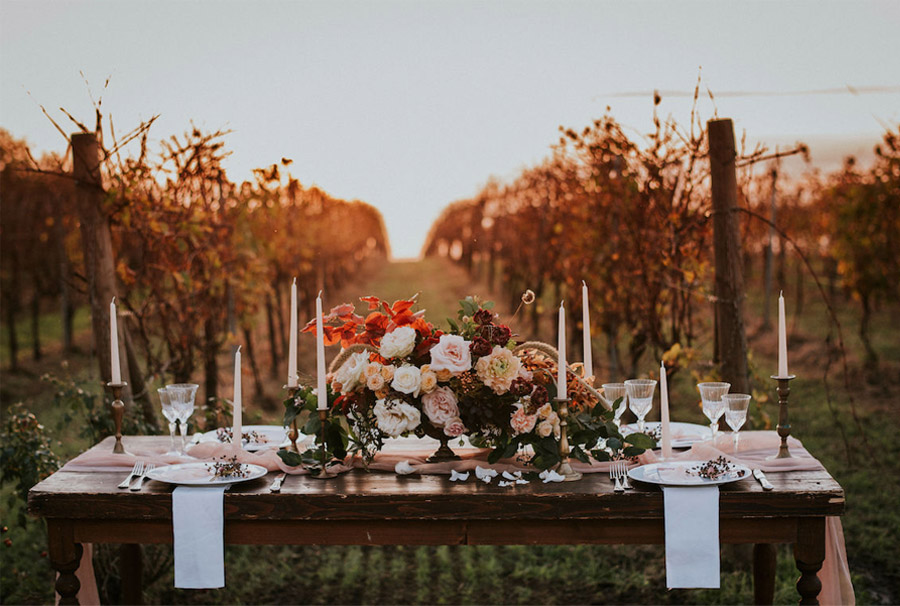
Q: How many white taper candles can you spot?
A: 8